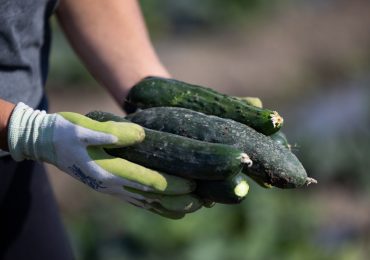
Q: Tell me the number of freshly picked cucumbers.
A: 5